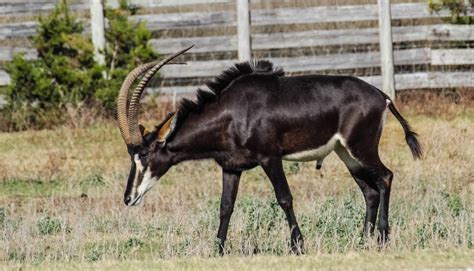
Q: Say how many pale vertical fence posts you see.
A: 3